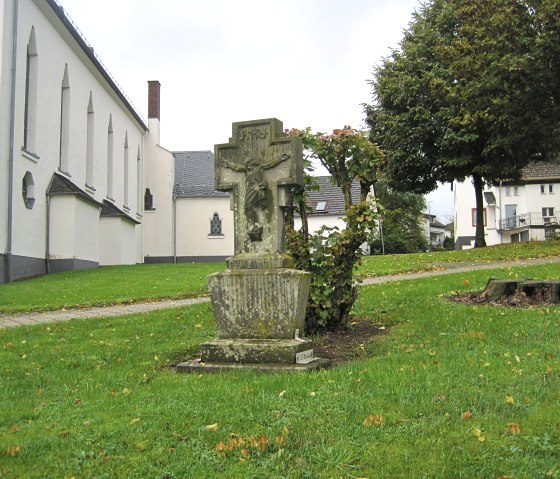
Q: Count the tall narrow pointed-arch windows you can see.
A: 6